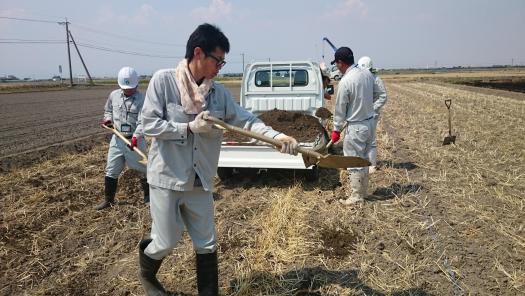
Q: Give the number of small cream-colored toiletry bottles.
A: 0